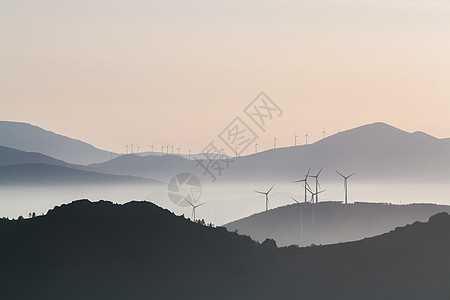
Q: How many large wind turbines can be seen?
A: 7